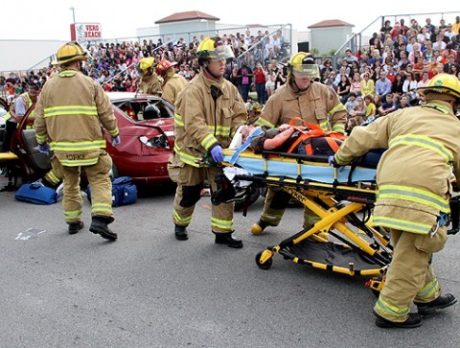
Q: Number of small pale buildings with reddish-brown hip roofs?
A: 2